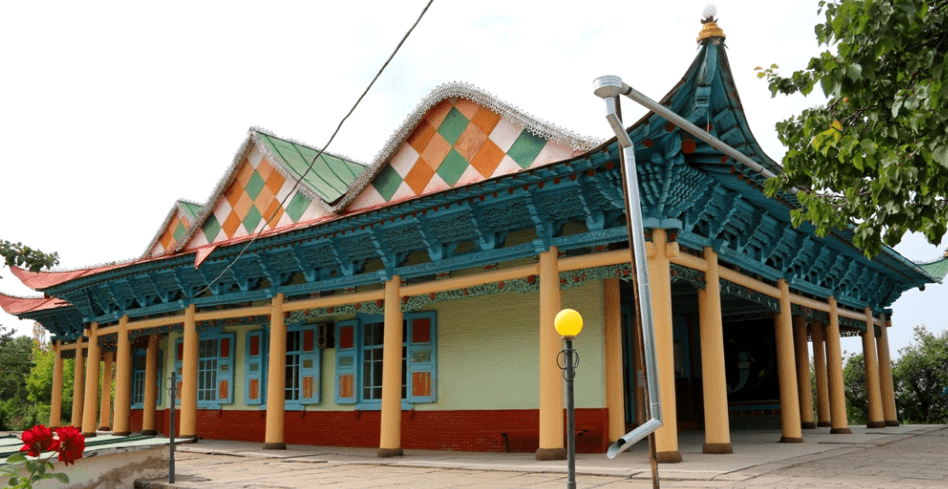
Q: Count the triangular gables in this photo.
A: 3